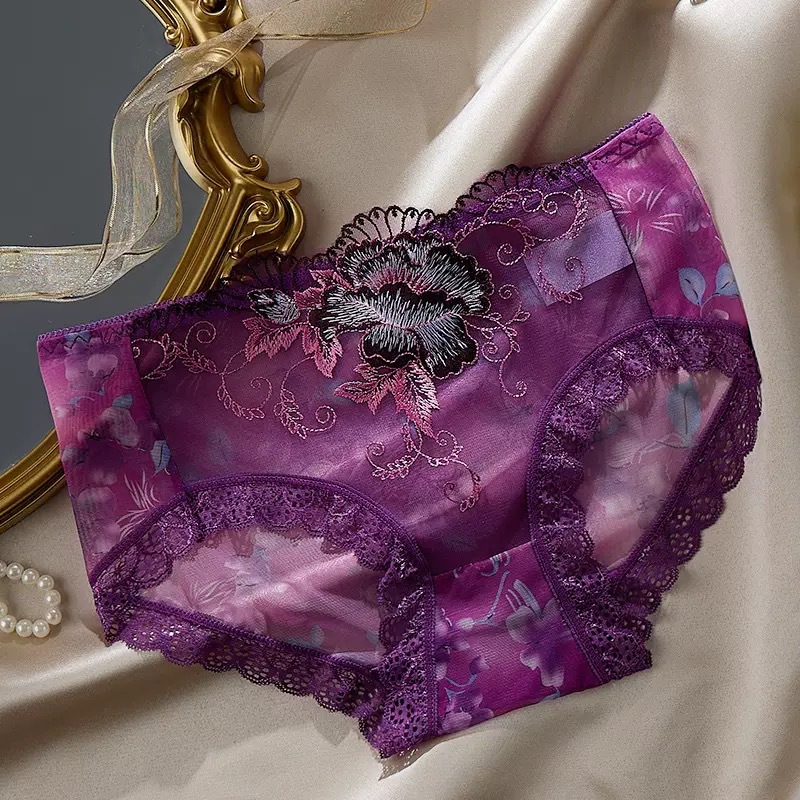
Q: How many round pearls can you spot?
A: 10